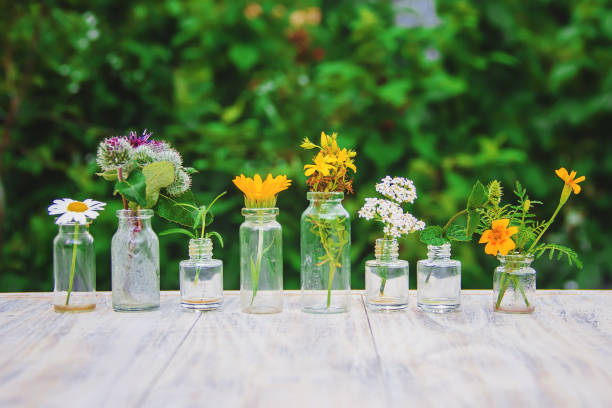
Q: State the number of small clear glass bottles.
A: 8